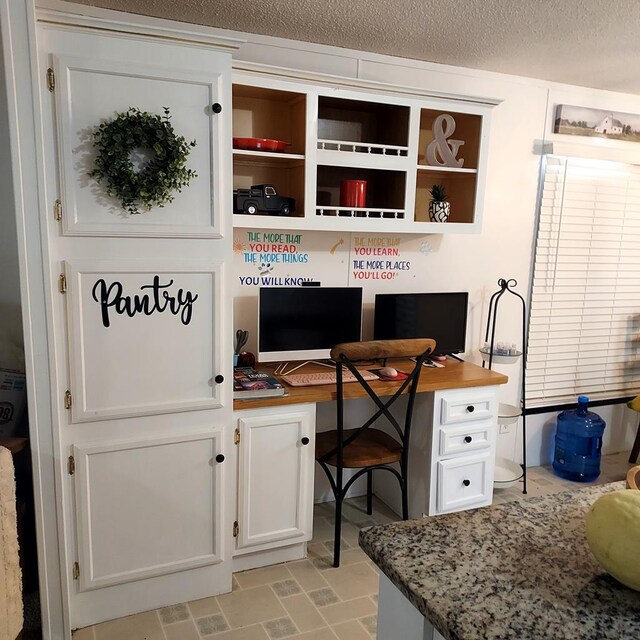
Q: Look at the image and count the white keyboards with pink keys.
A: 1